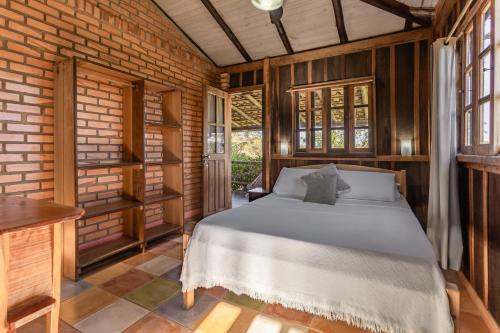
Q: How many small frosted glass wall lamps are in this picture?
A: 2